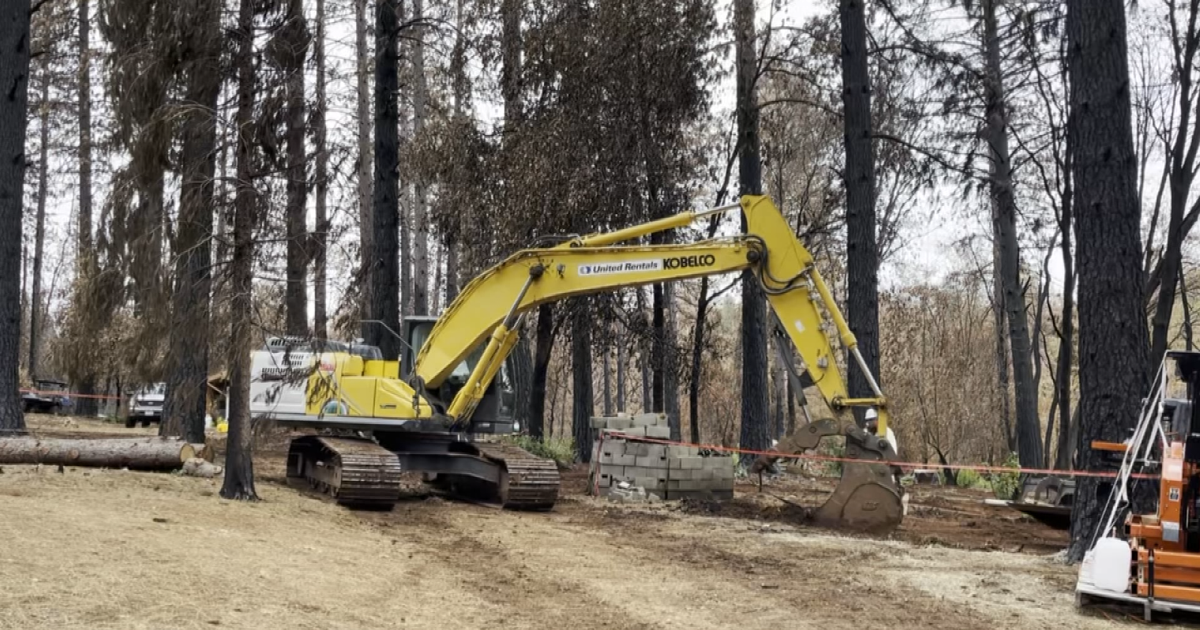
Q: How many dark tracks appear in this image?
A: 2